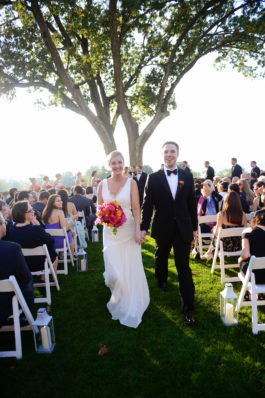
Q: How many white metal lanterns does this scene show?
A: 4